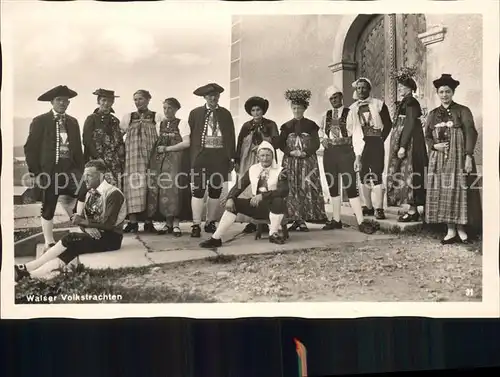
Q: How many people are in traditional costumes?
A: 13